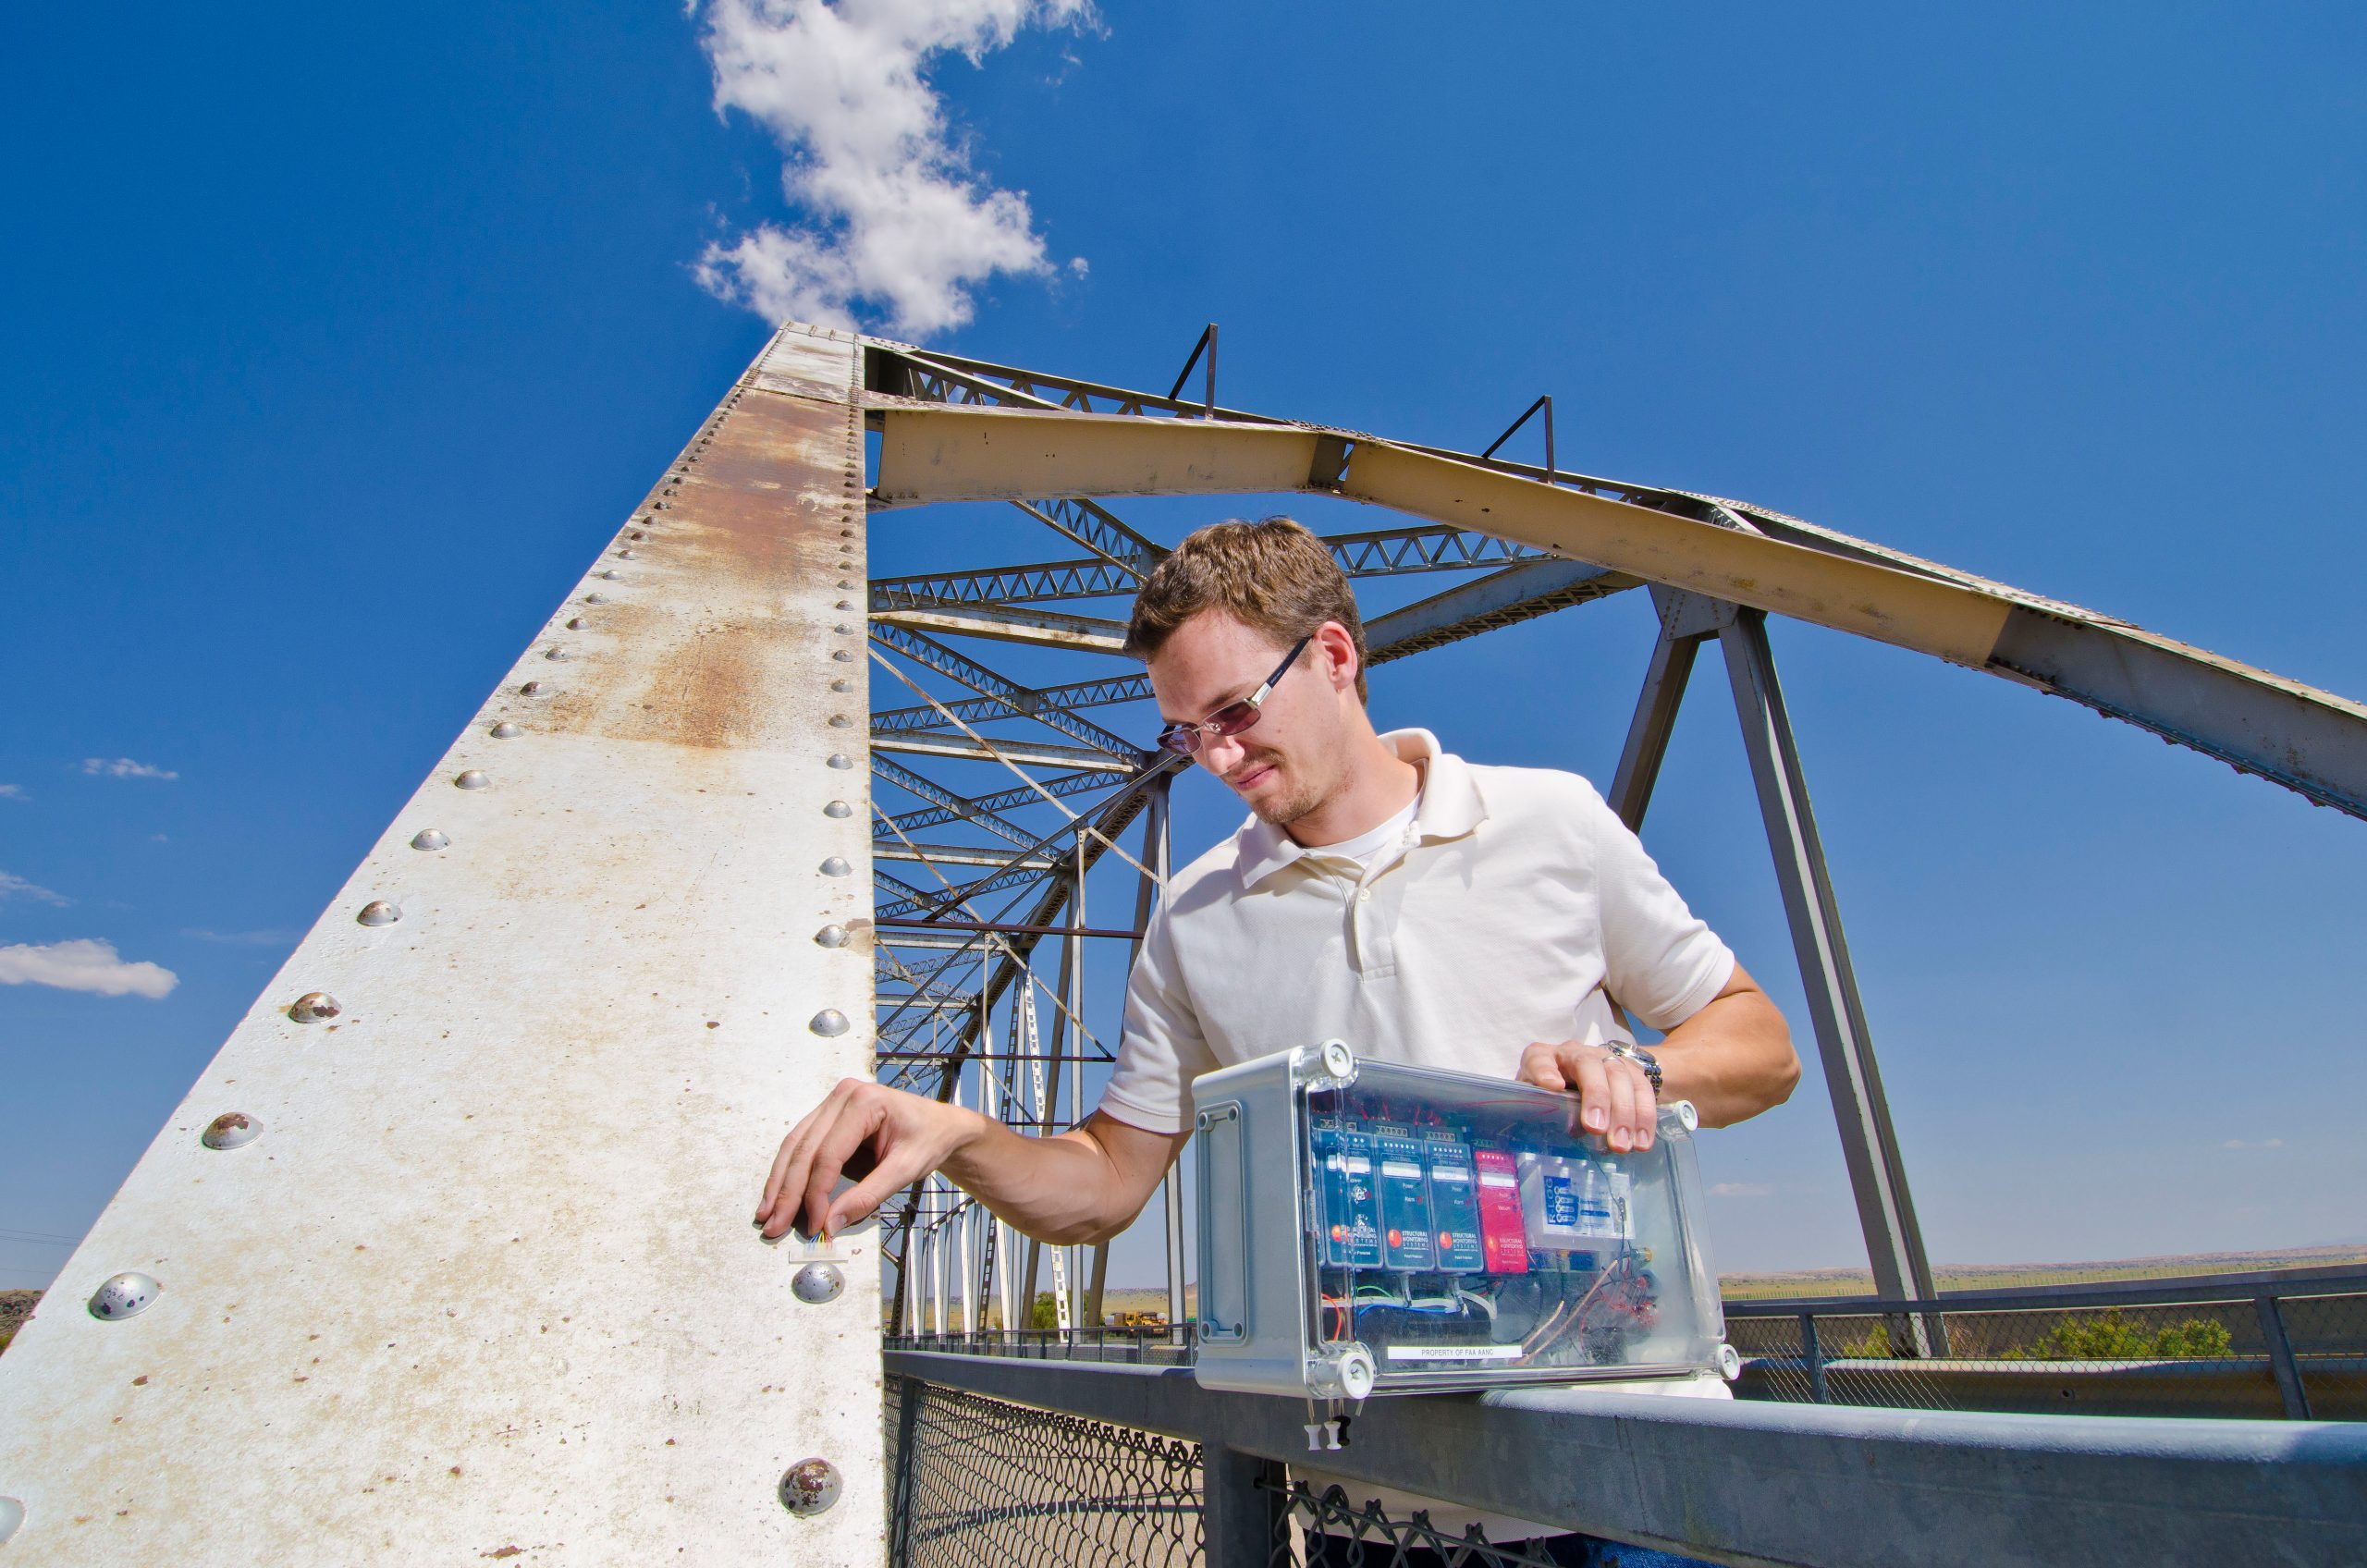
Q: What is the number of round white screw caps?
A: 4